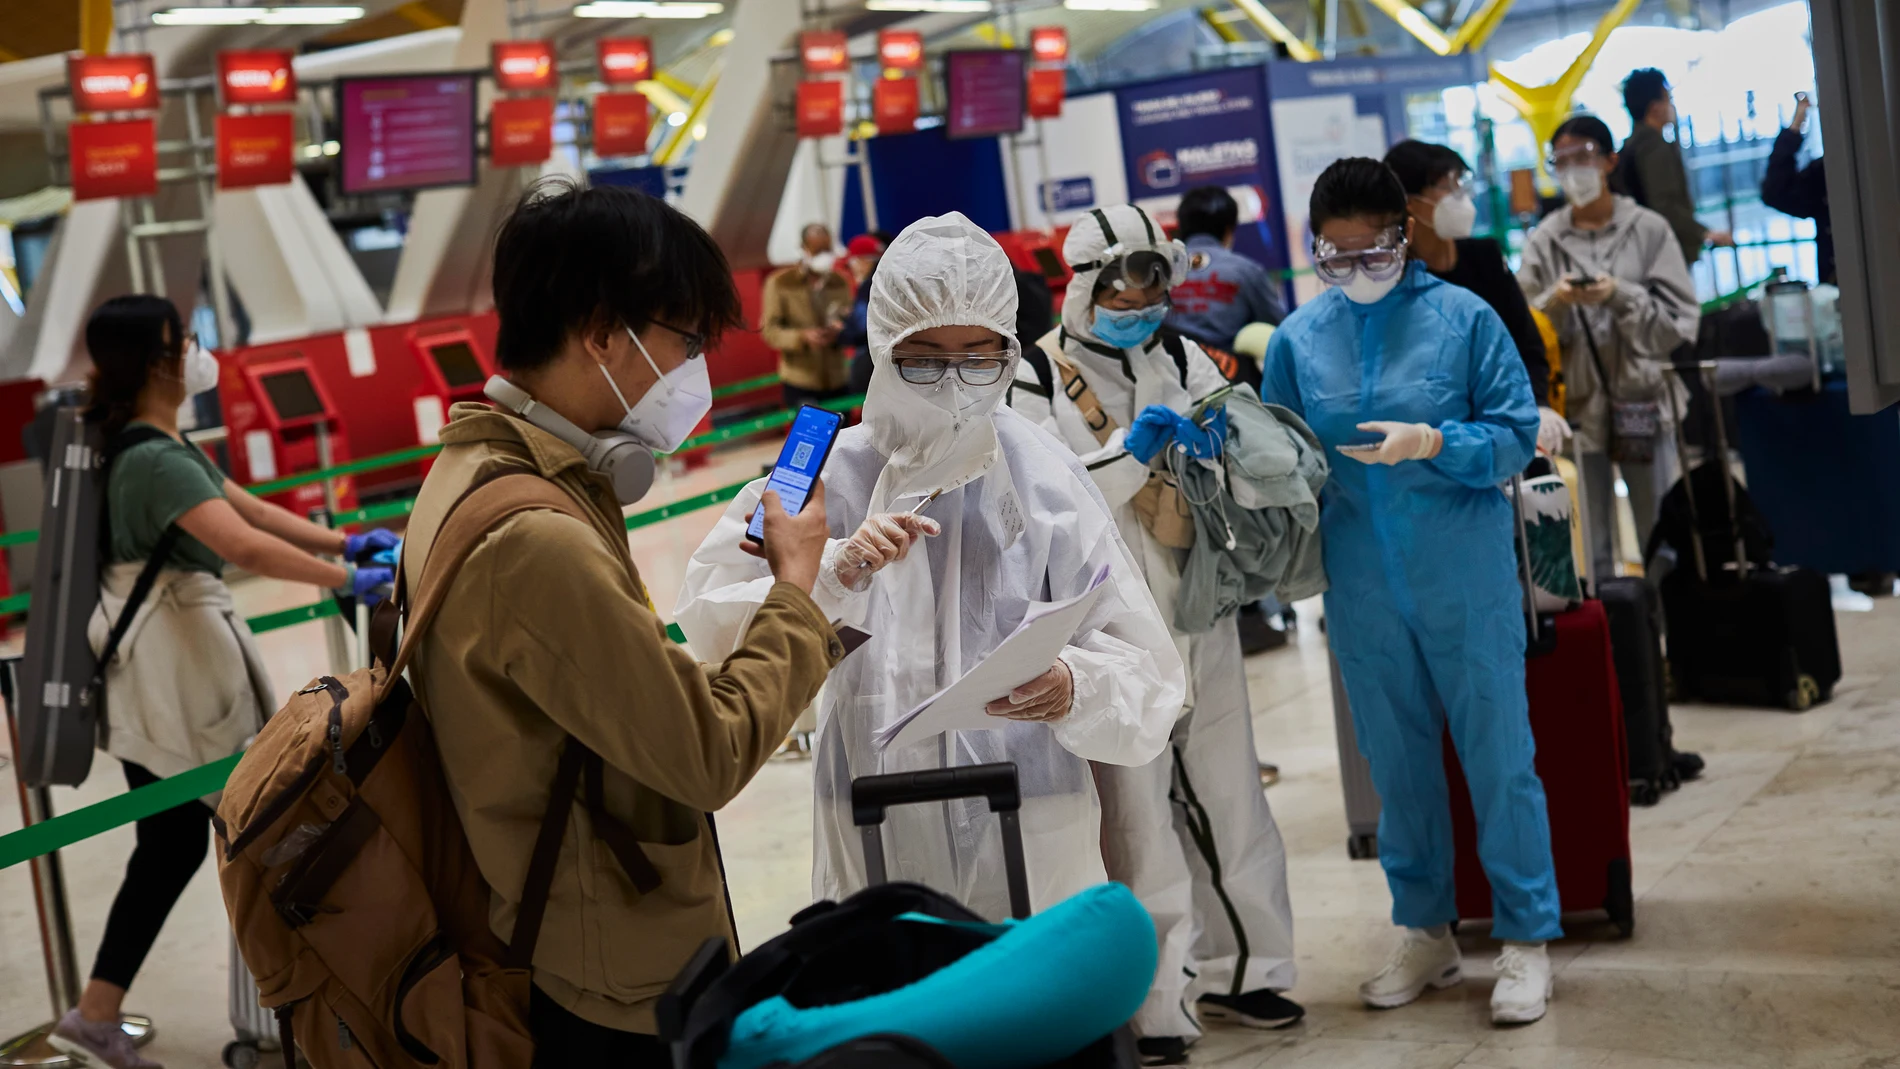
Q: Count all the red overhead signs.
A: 14